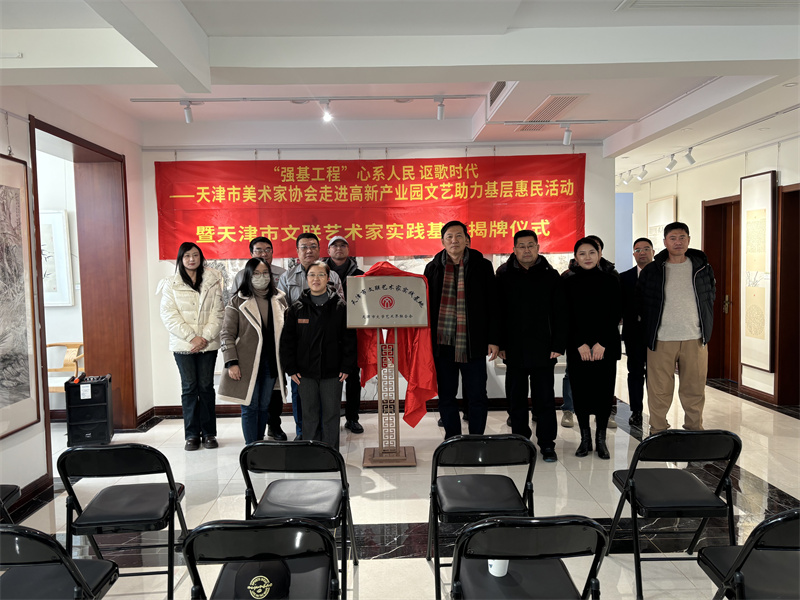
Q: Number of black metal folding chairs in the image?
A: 9